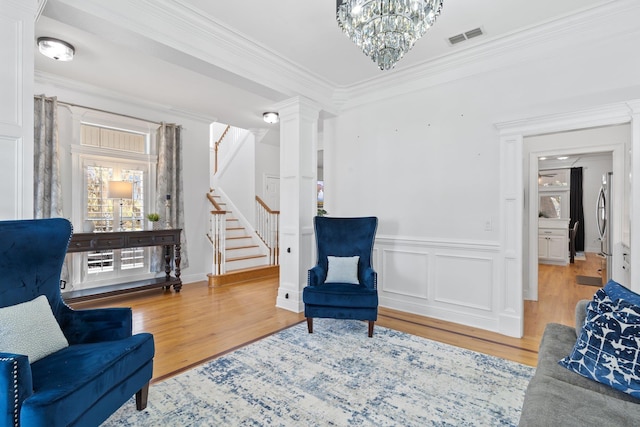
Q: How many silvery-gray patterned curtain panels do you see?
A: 2